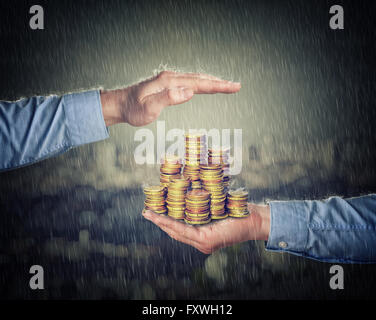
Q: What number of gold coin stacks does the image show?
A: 8